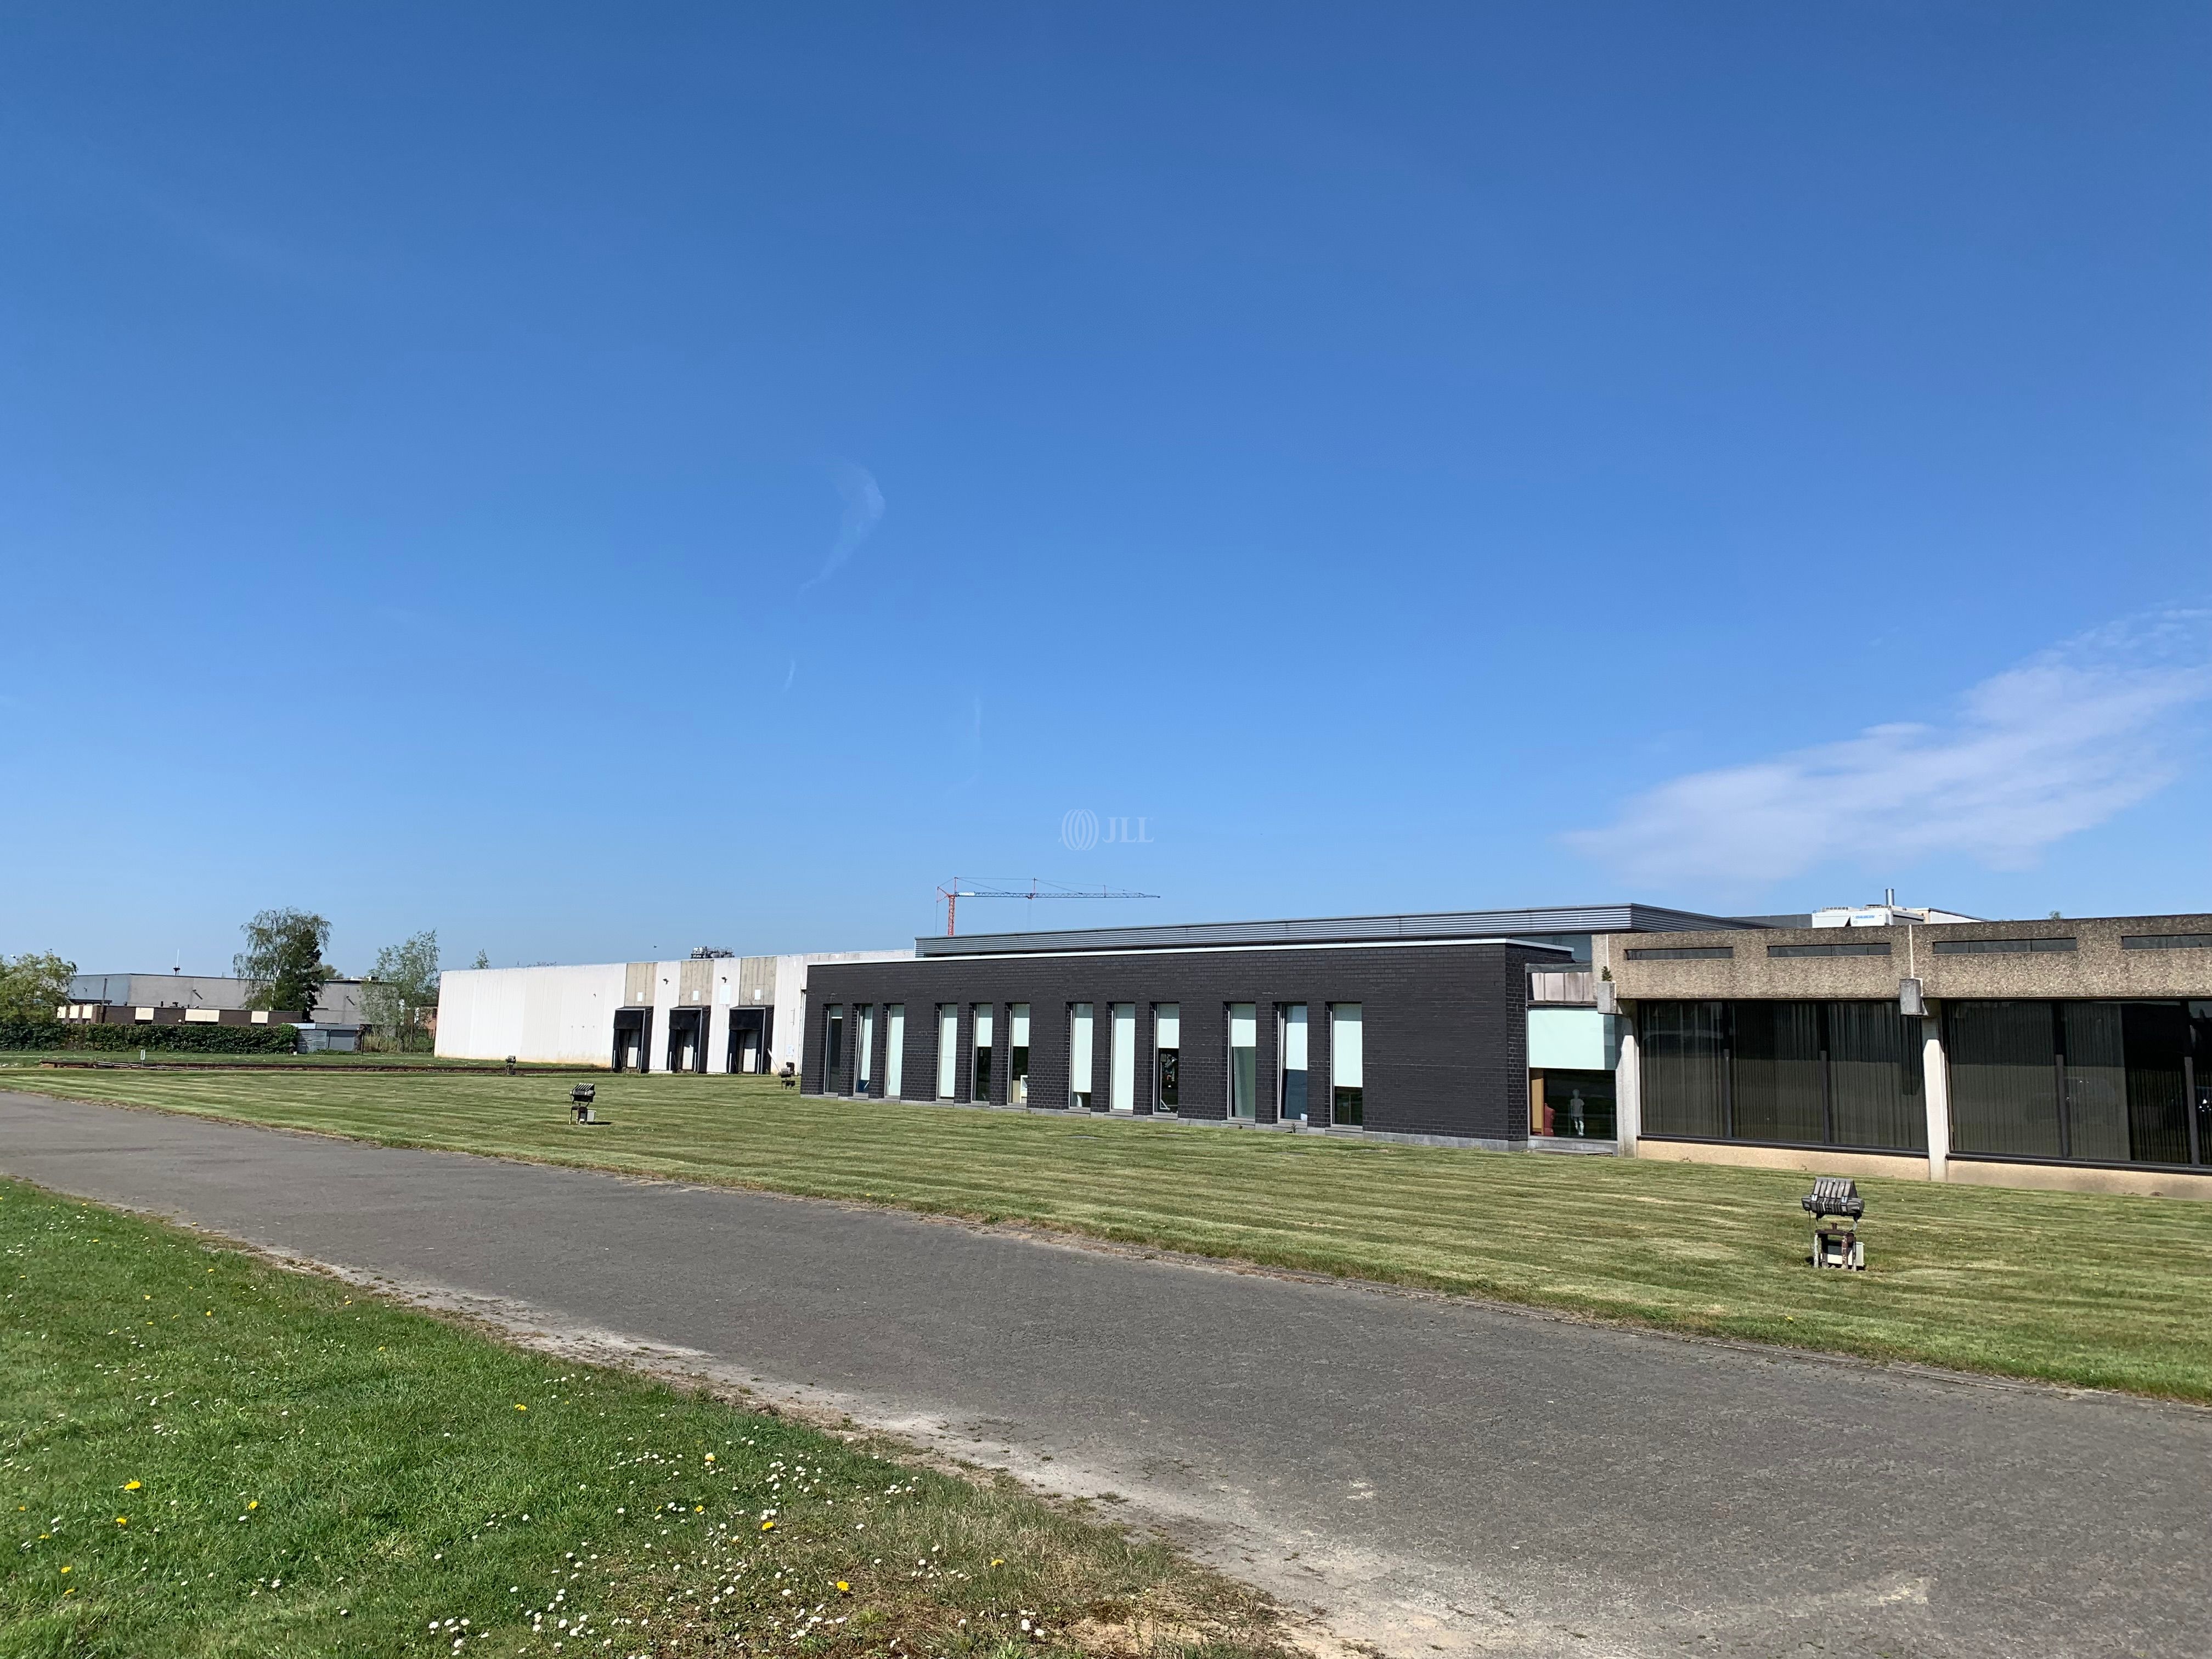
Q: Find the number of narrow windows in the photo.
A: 12